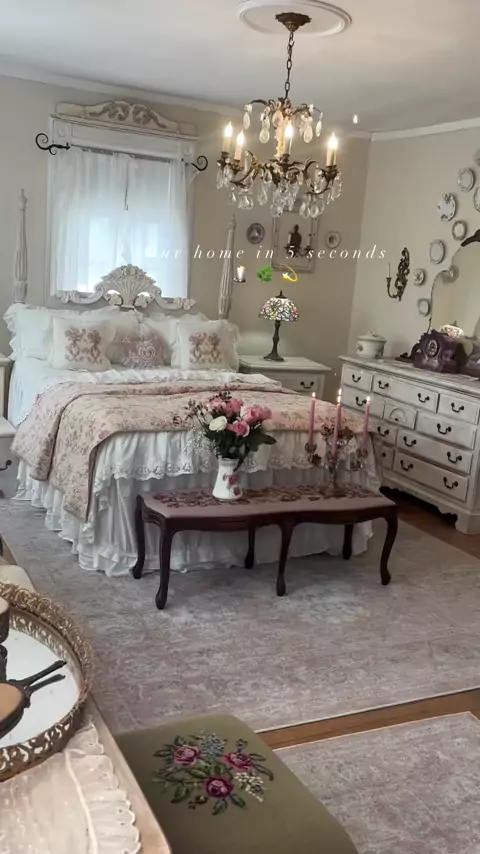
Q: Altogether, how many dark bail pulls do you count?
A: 13